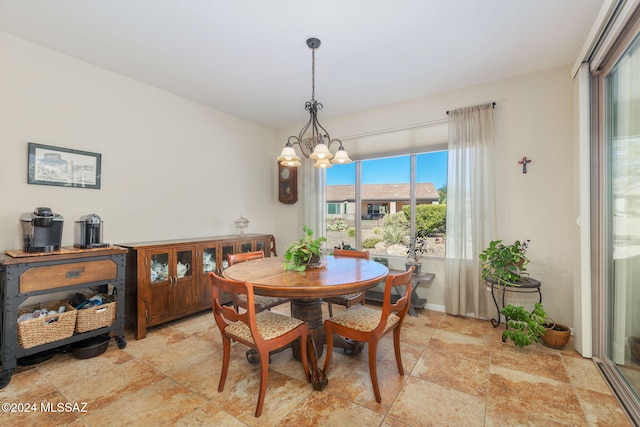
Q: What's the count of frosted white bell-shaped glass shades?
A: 5